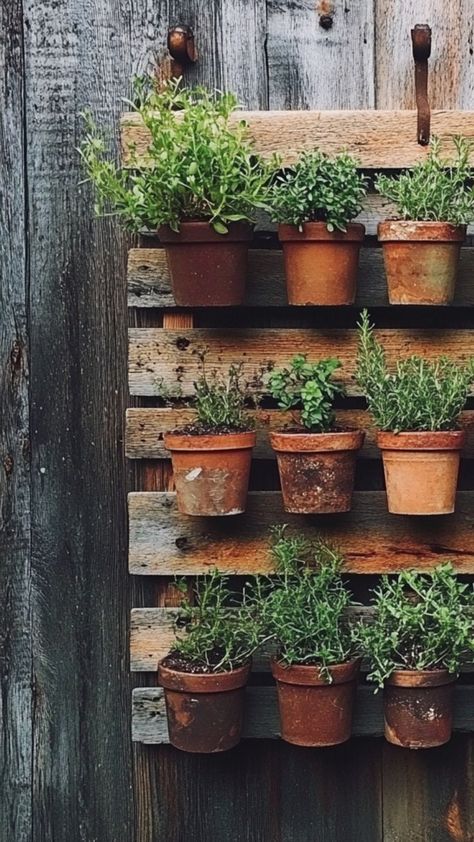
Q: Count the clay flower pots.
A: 9